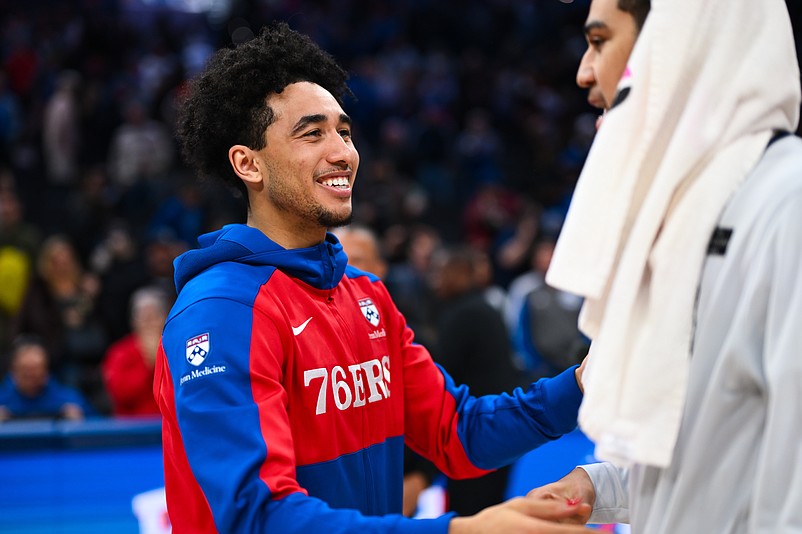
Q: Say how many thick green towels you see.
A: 0